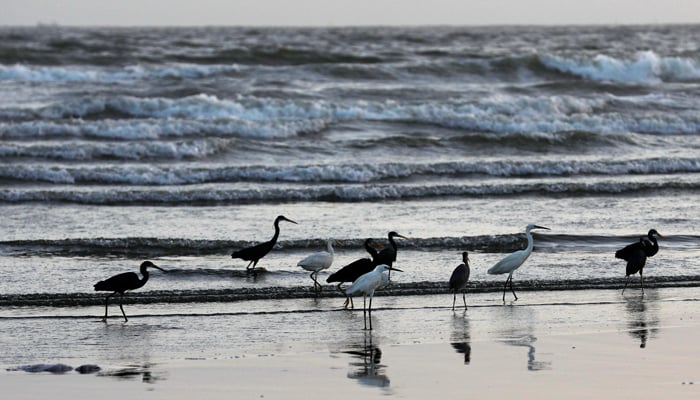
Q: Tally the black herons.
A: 7